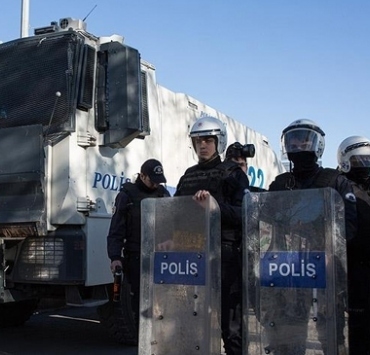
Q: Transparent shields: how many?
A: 2